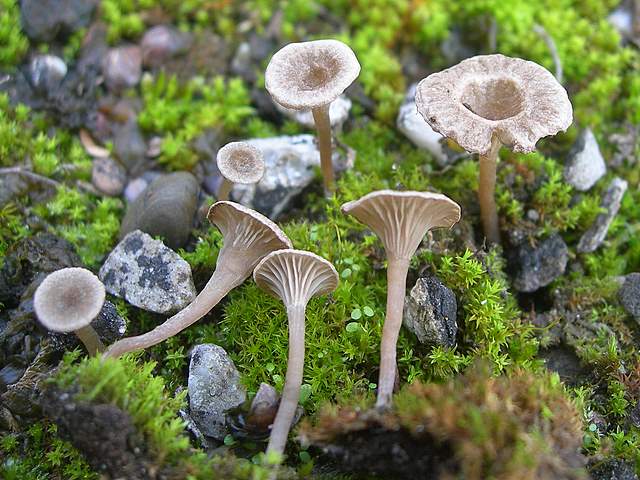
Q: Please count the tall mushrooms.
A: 5